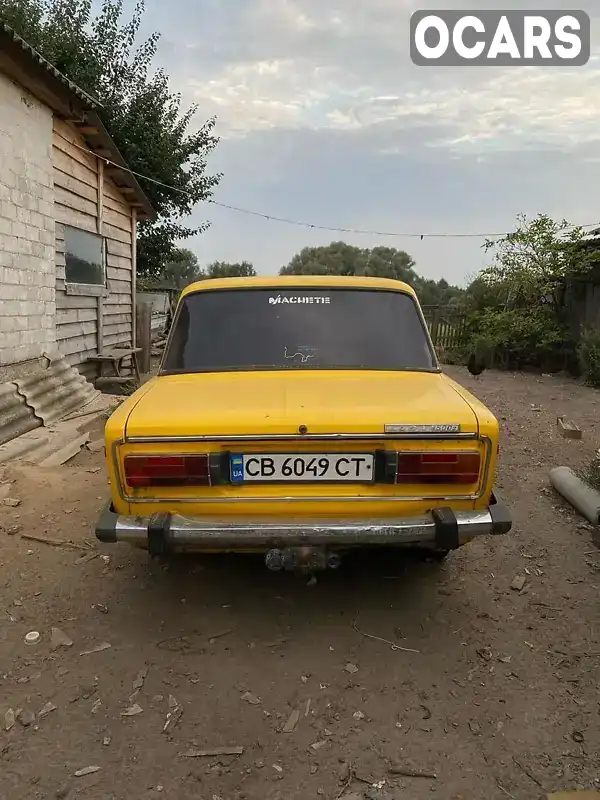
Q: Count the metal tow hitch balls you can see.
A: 1